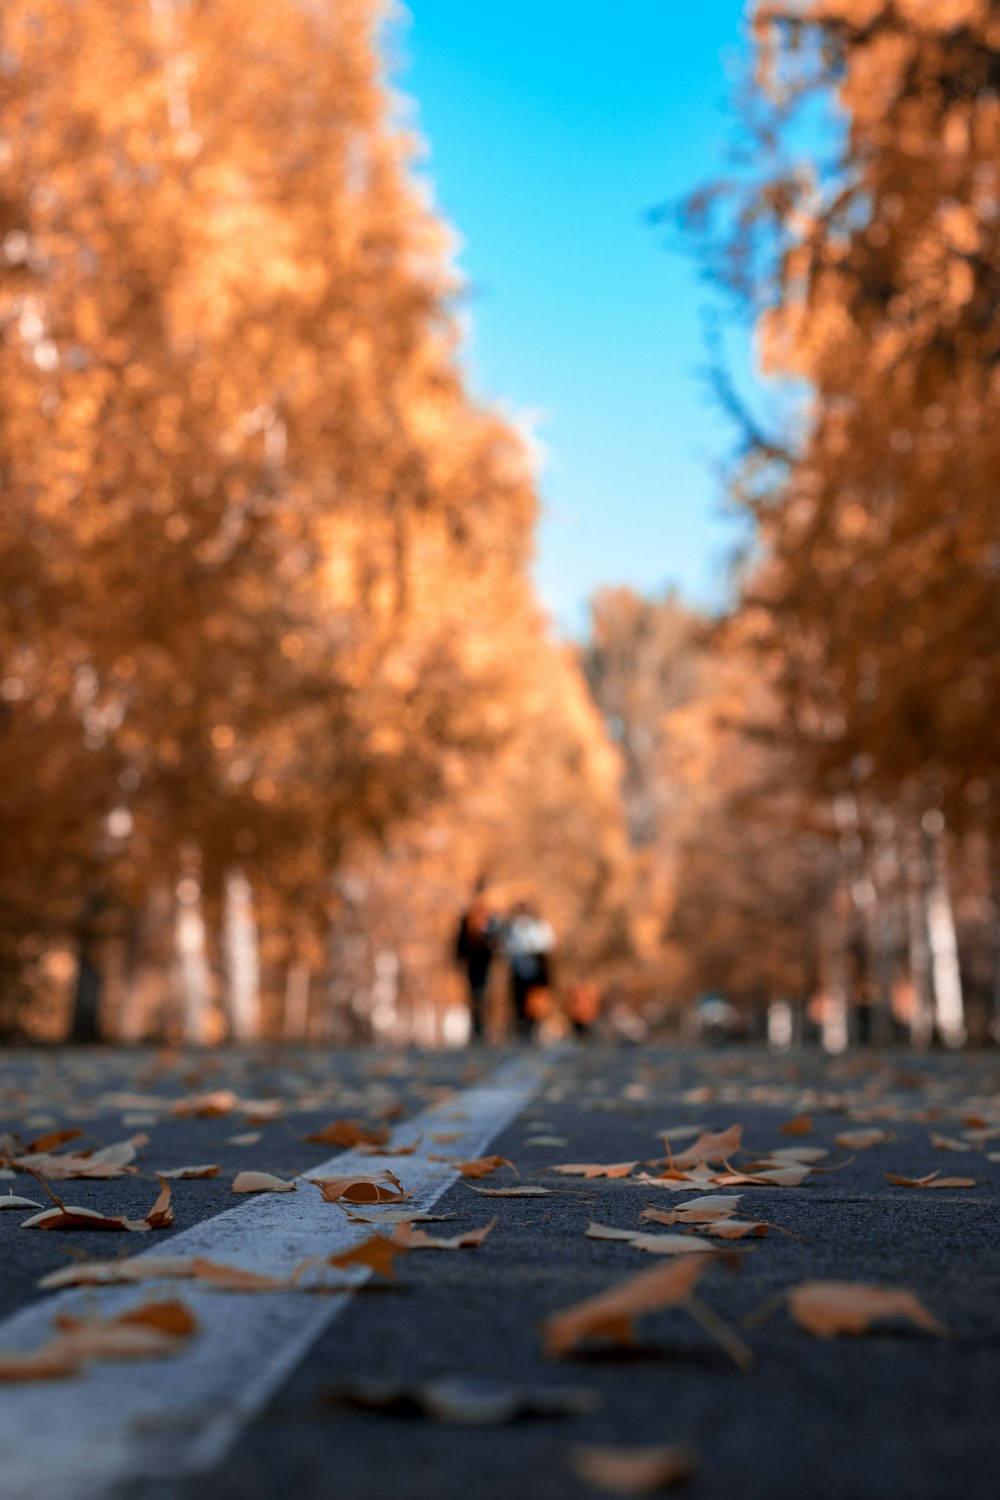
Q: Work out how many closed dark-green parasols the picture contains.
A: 0